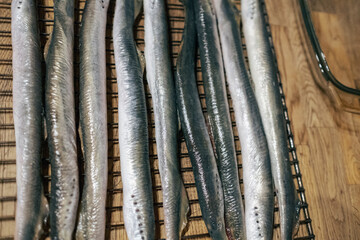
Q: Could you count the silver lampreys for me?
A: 9